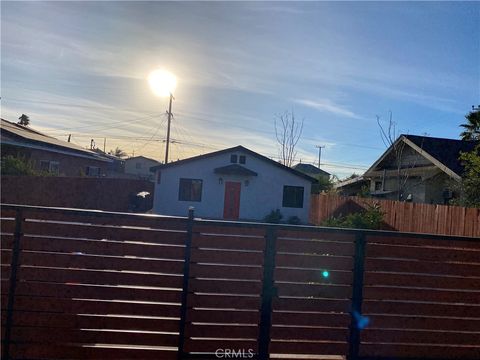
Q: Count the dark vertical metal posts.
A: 4